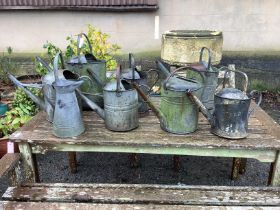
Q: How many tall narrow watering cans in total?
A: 1